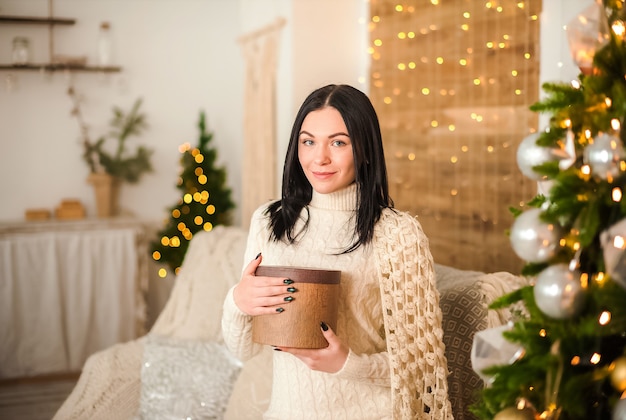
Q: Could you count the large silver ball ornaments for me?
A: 4